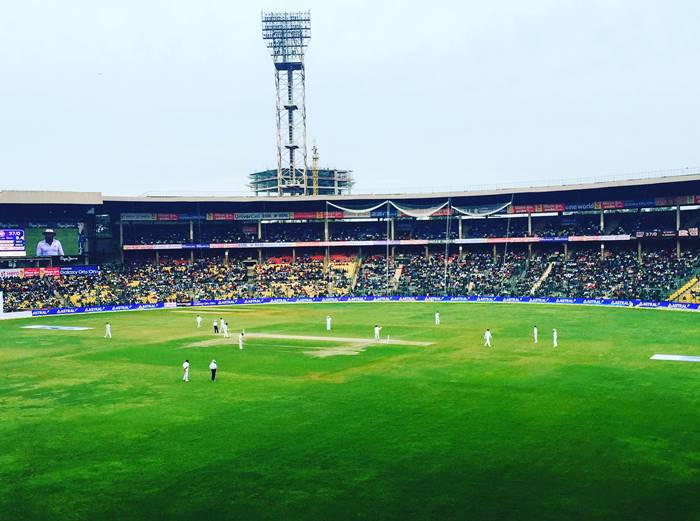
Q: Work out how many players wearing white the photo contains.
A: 12